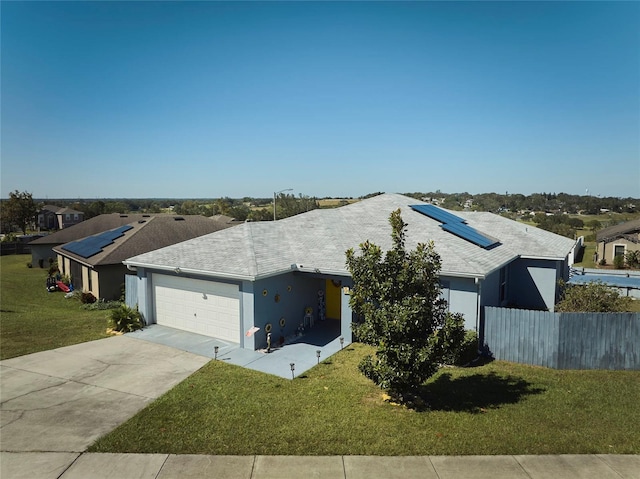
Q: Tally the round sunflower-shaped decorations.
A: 6